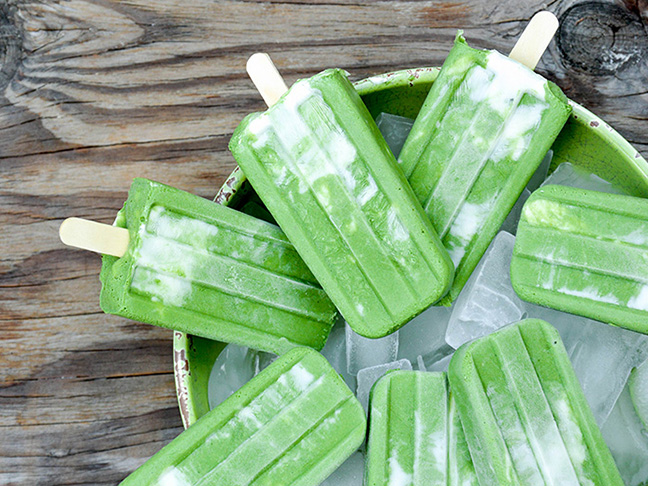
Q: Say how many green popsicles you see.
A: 7